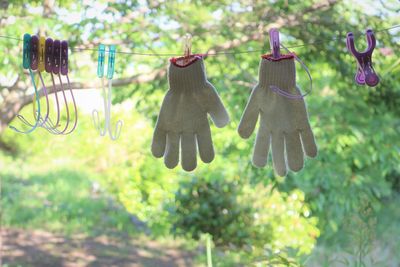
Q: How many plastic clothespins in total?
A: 11